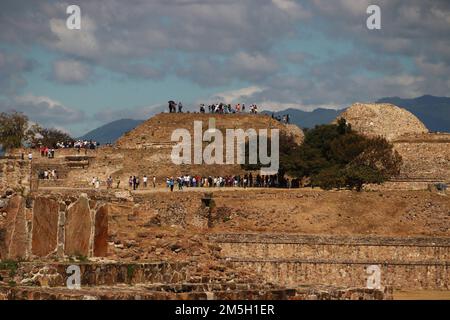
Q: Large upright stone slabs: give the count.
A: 4